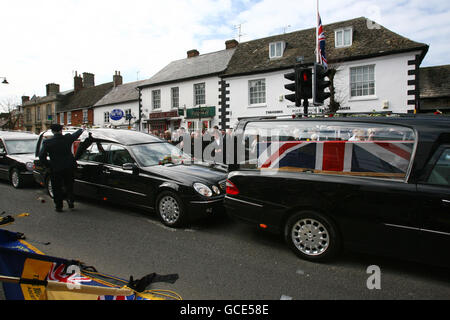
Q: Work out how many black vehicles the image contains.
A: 3